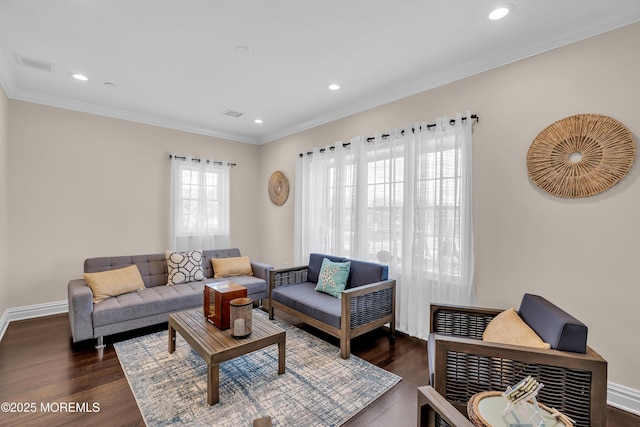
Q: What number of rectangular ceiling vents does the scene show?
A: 2